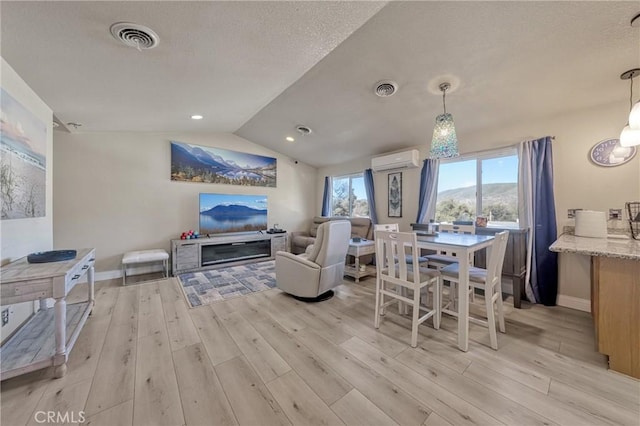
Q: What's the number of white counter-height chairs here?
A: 4